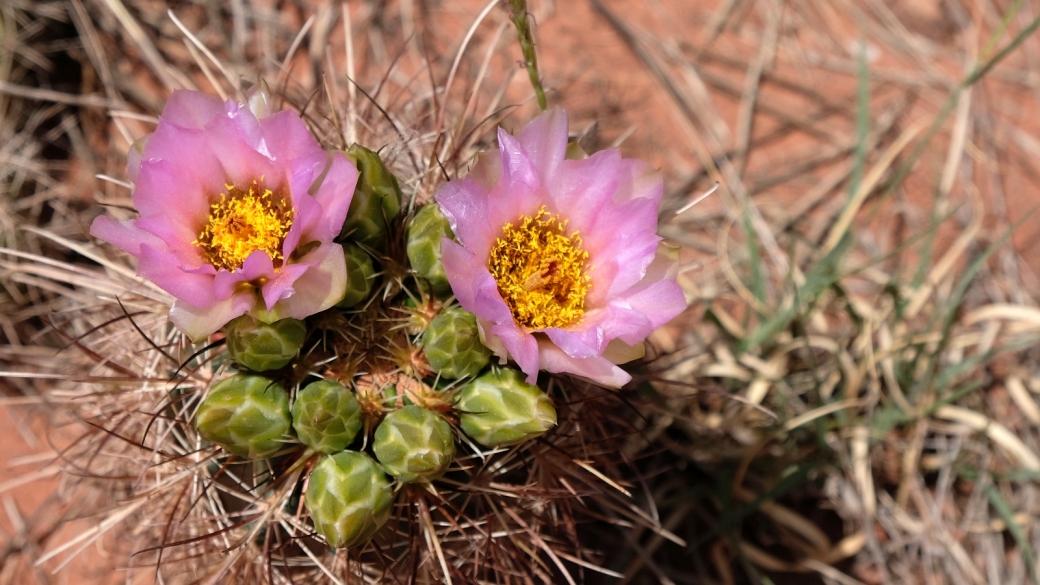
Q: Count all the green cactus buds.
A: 10